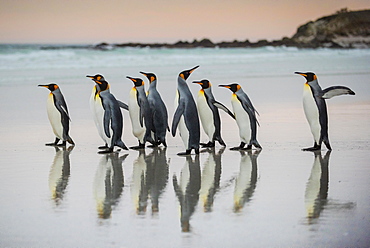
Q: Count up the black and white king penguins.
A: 9